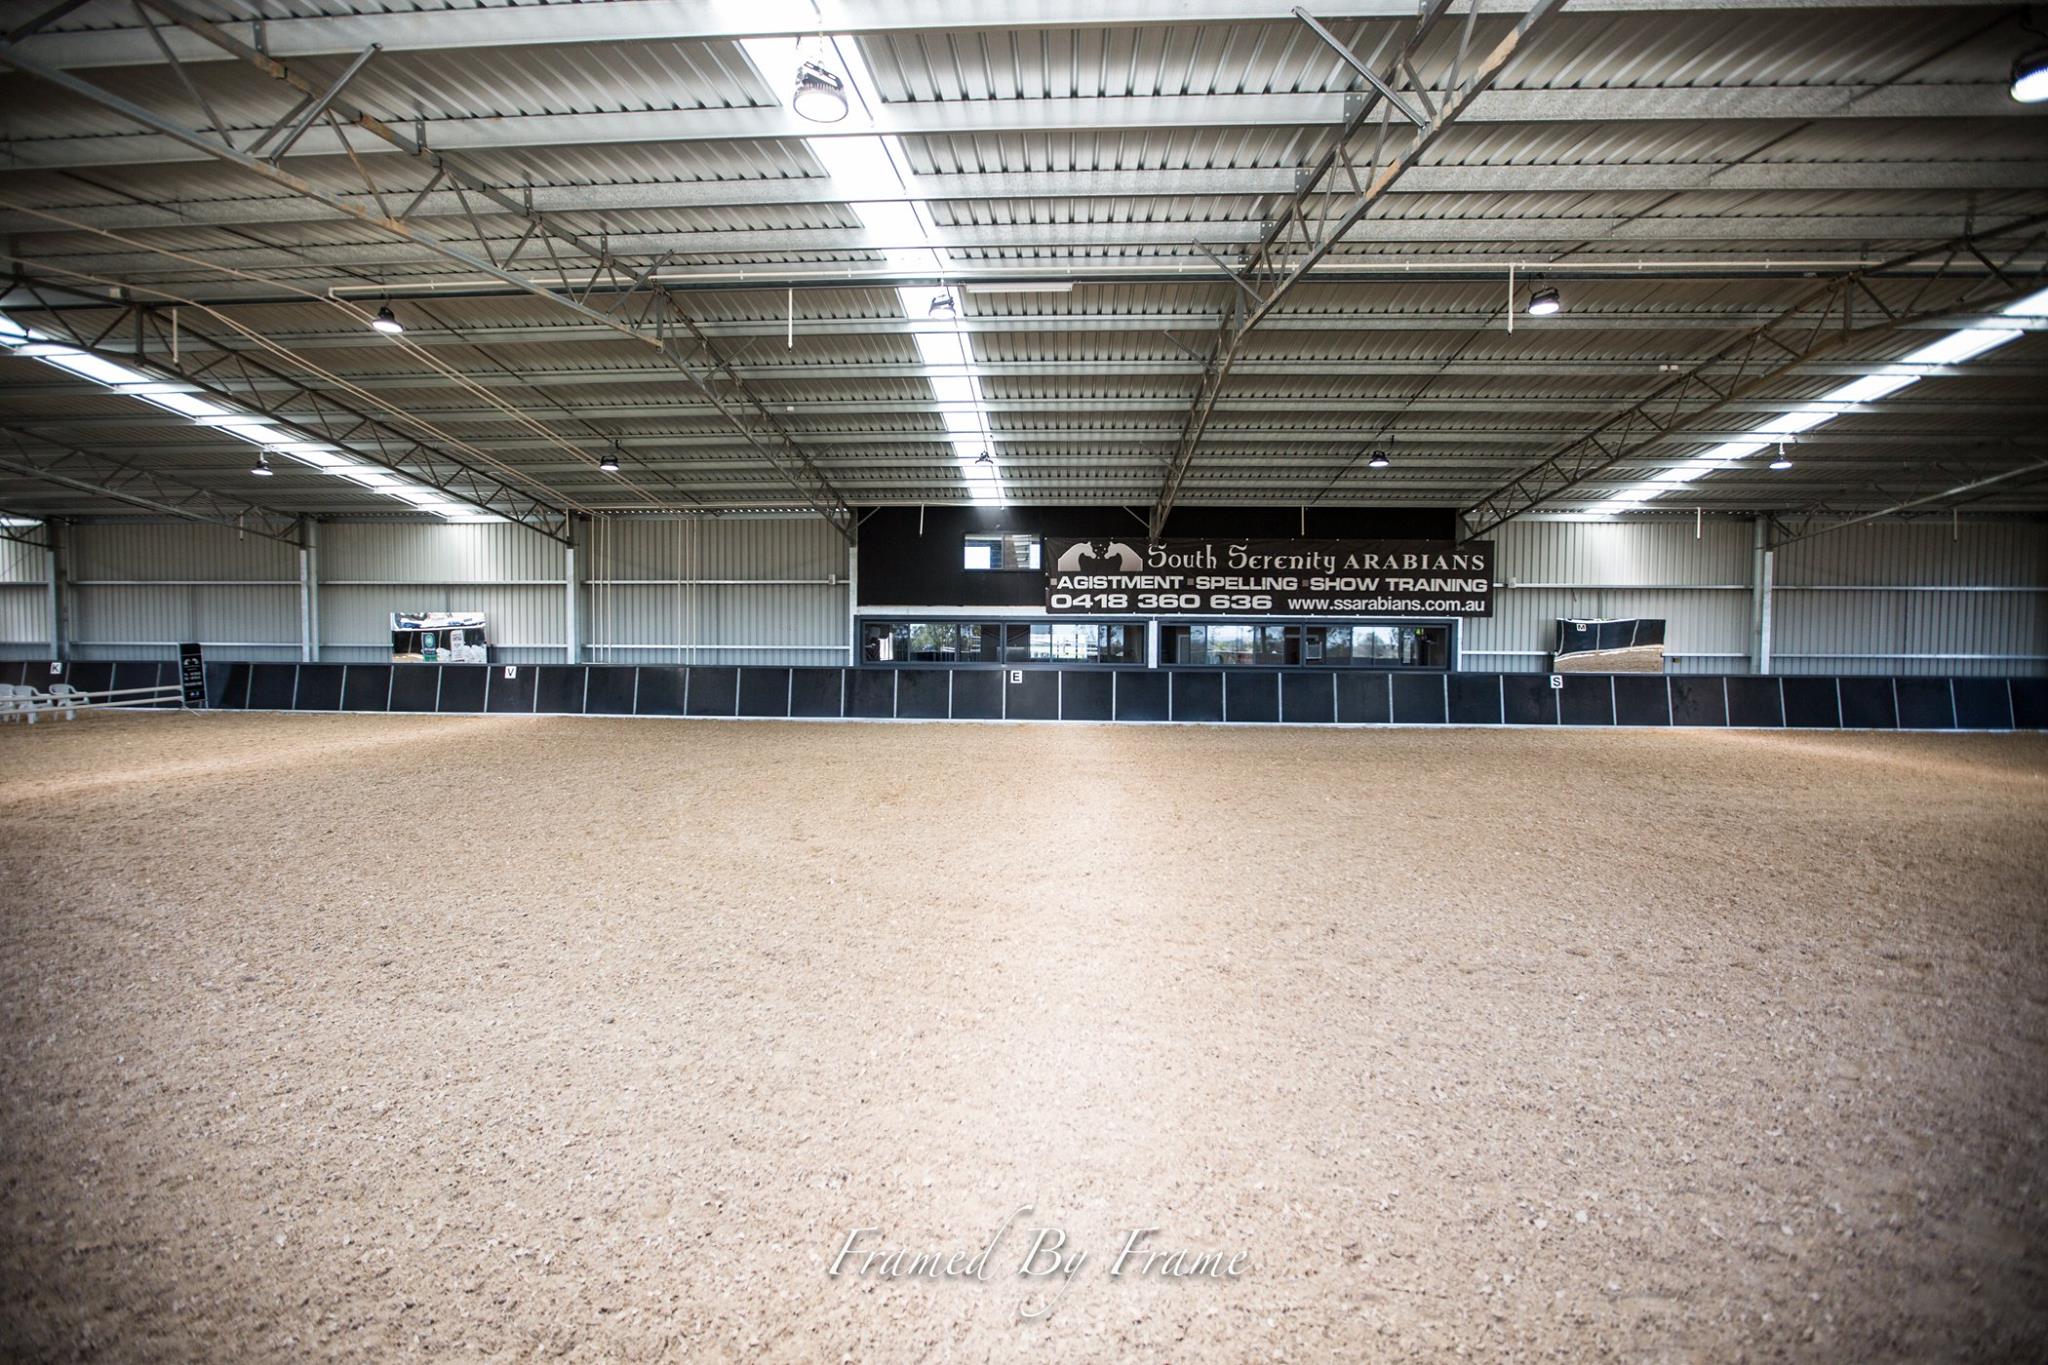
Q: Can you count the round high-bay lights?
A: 10